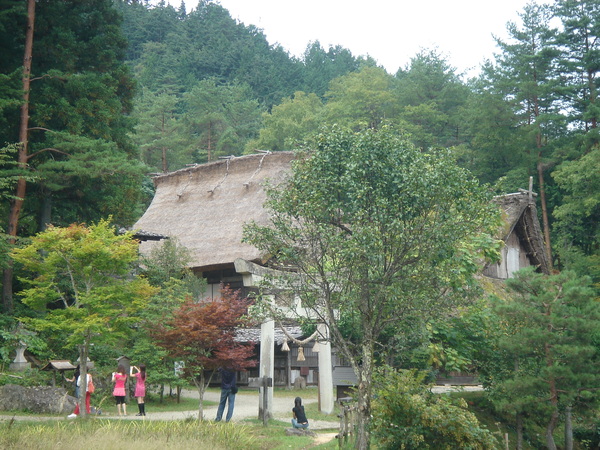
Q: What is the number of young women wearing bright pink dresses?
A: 2